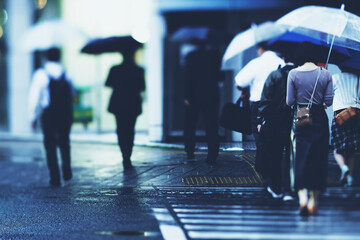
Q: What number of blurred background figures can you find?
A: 3